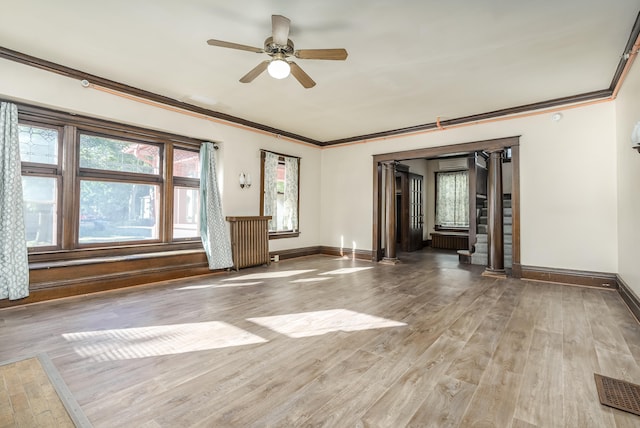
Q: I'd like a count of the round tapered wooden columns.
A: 2